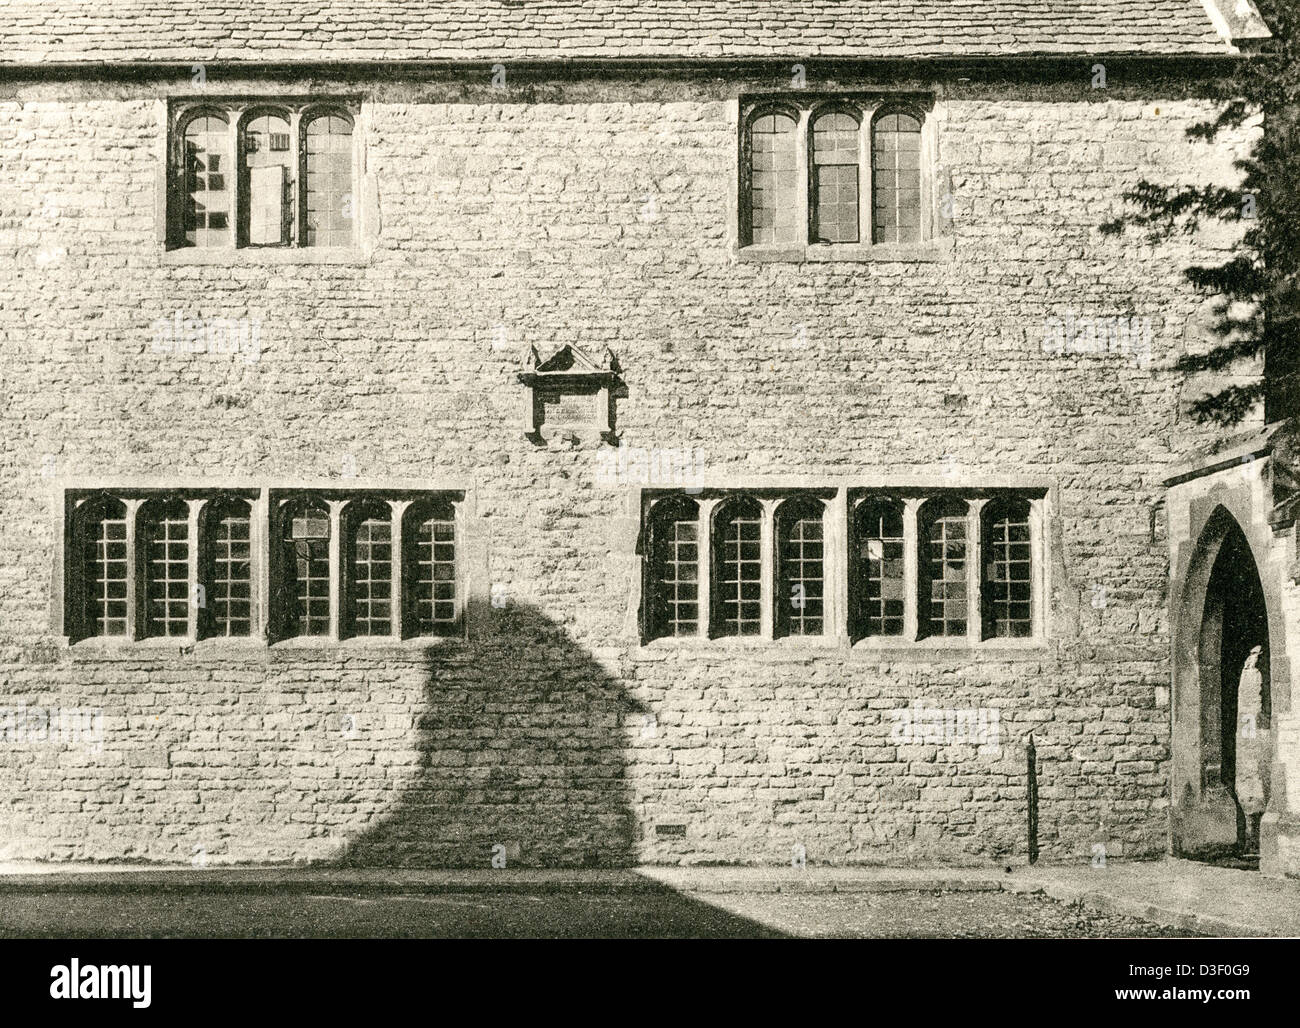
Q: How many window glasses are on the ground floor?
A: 12